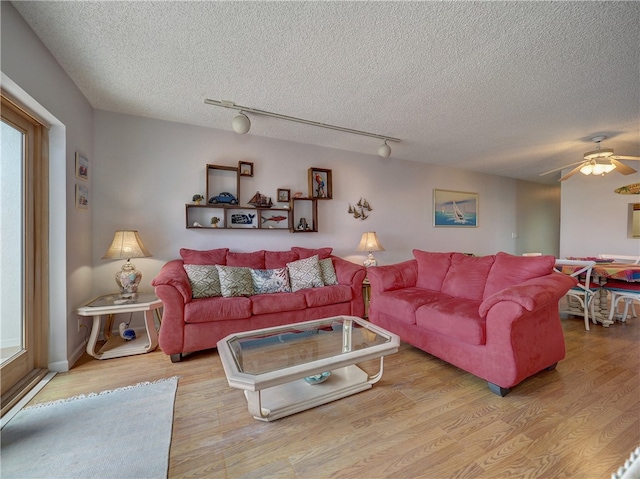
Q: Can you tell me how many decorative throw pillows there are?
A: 5